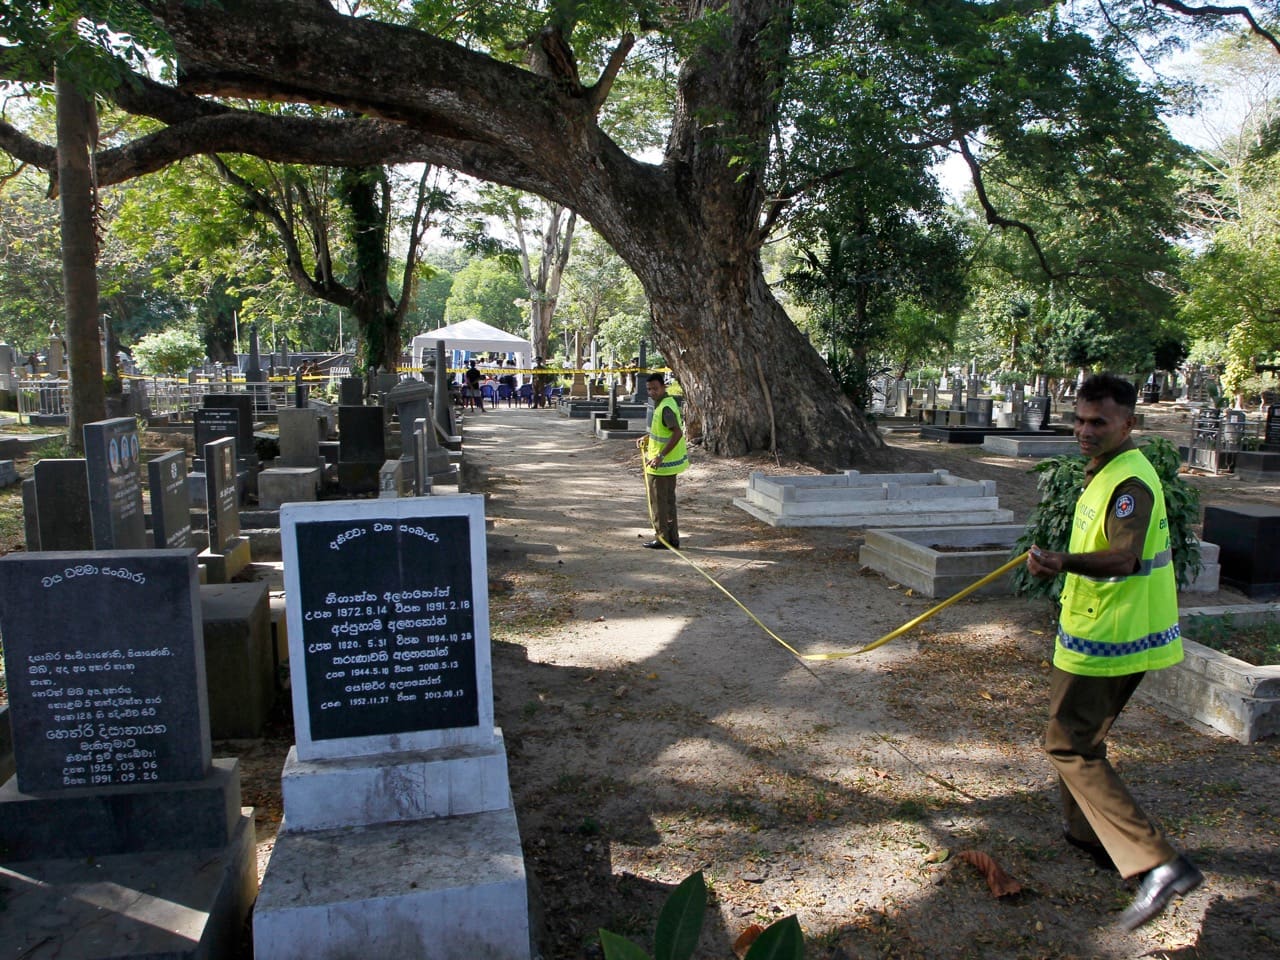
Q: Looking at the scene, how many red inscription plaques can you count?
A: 0